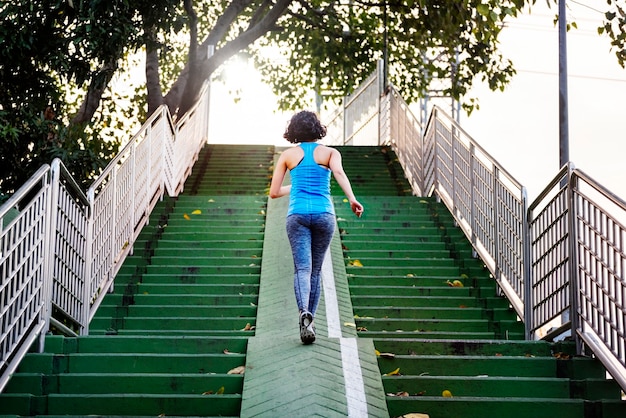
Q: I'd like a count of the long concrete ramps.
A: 1